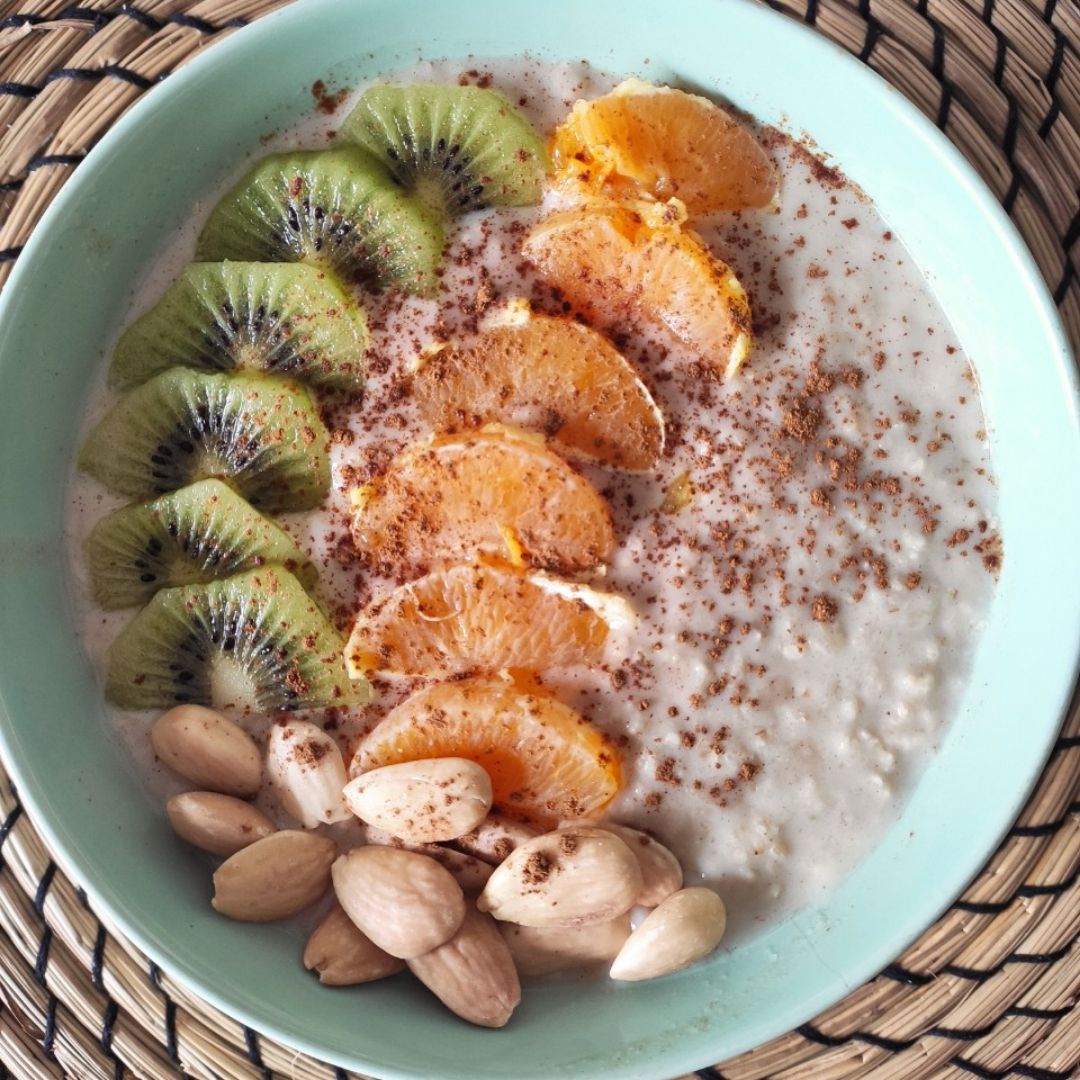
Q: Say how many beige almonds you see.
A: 14